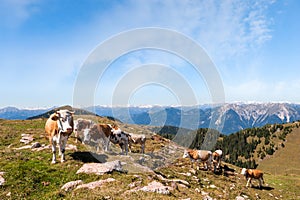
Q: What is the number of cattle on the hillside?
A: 8